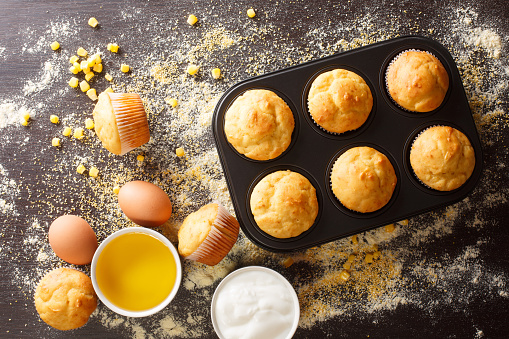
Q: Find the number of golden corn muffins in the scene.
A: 9